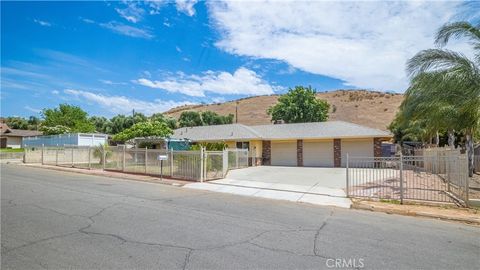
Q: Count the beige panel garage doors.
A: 3